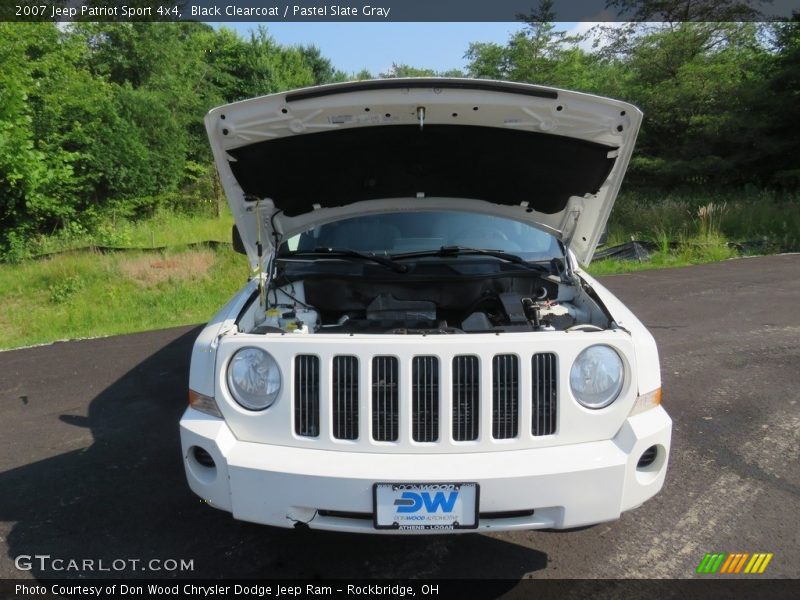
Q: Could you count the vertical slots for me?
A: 7